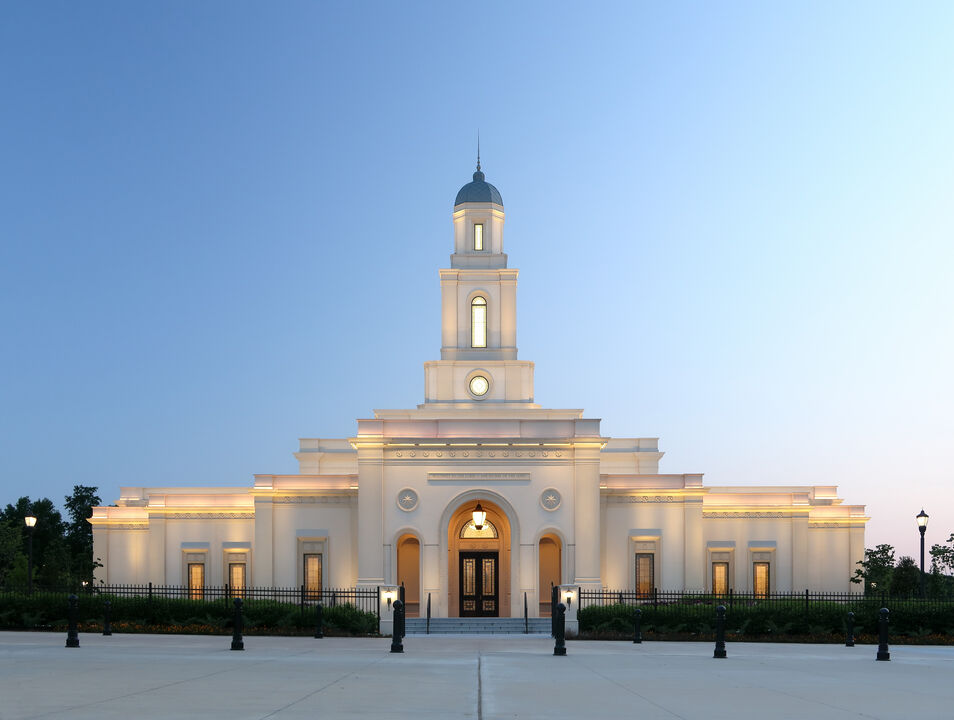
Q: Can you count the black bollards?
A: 10